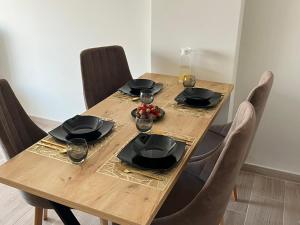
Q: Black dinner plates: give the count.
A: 4